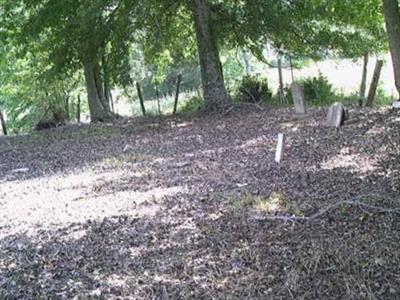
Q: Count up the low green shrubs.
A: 2